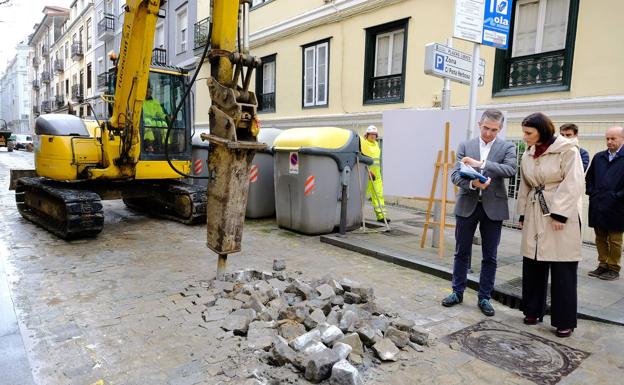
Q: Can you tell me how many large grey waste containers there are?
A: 3